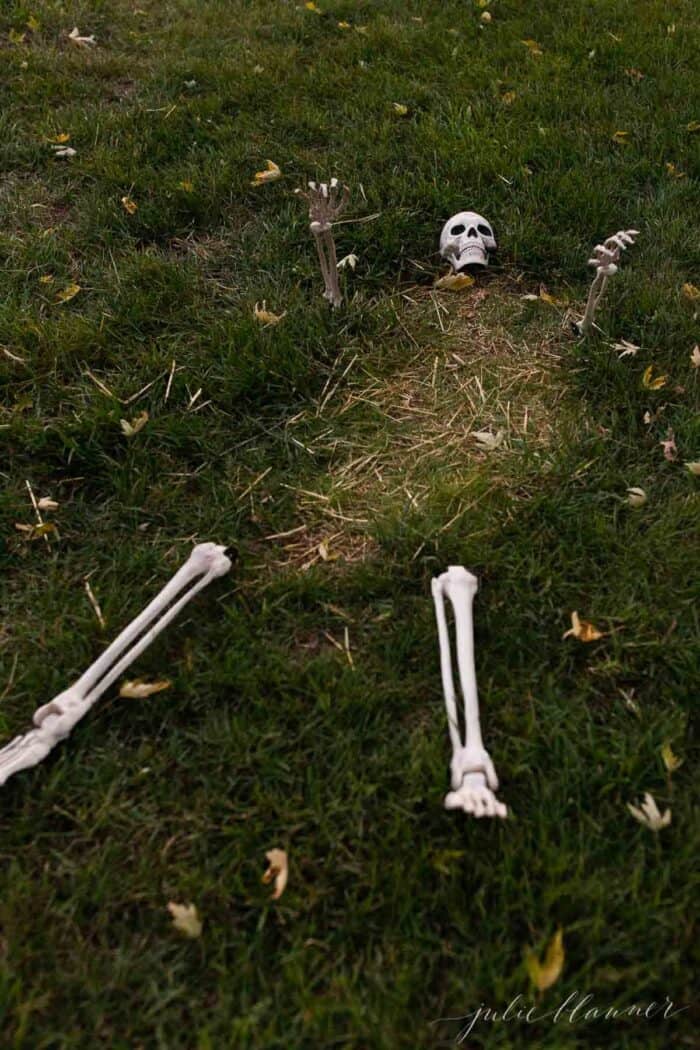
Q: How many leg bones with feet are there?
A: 2